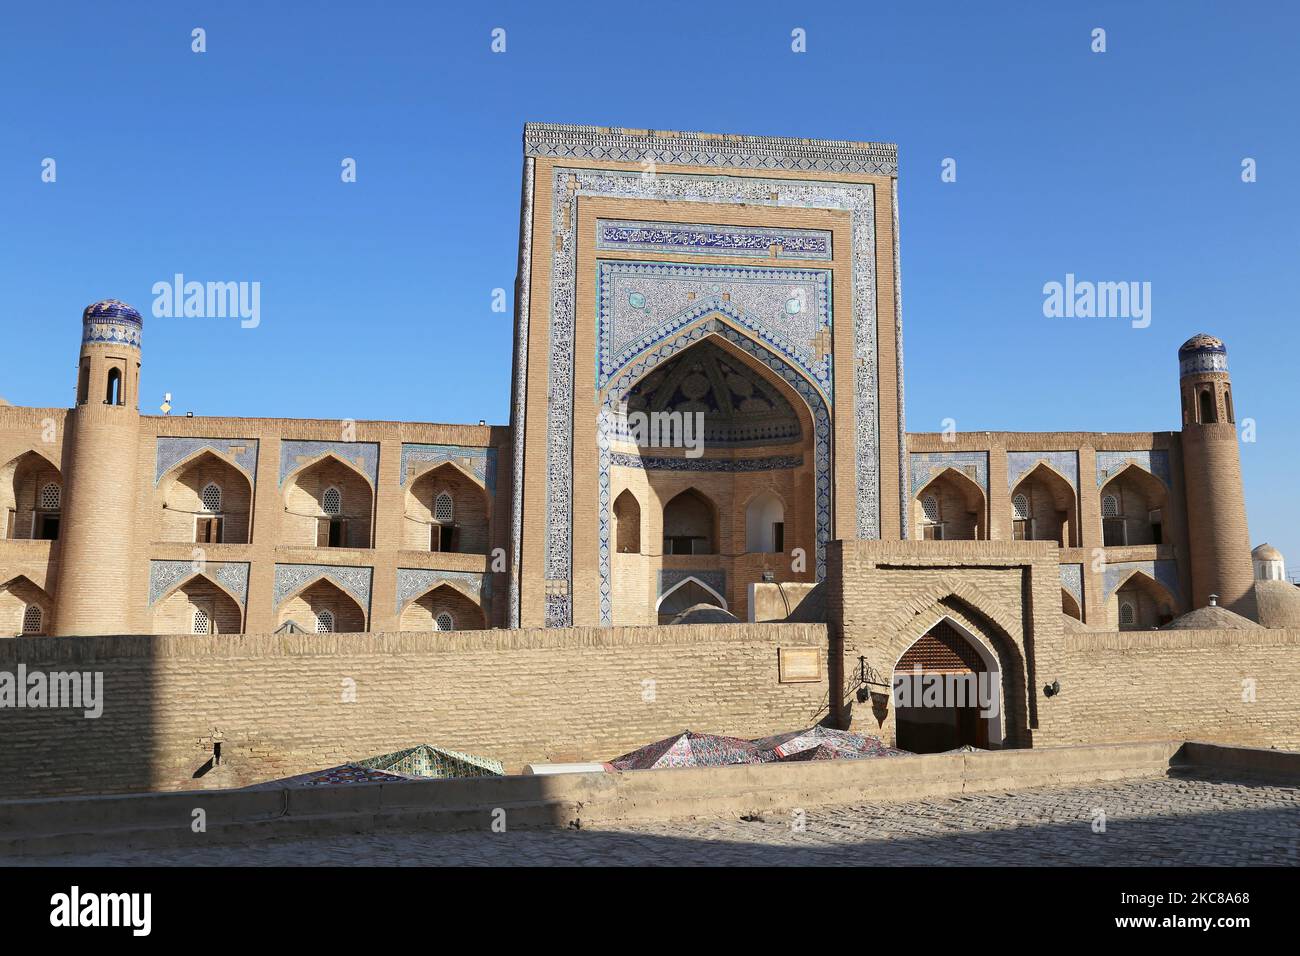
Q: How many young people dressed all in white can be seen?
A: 0